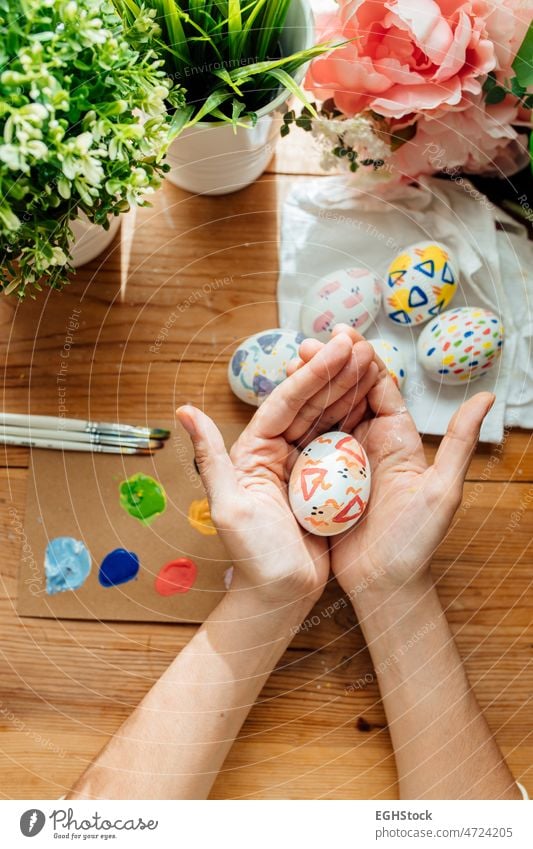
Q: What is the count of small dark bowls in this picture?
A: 0